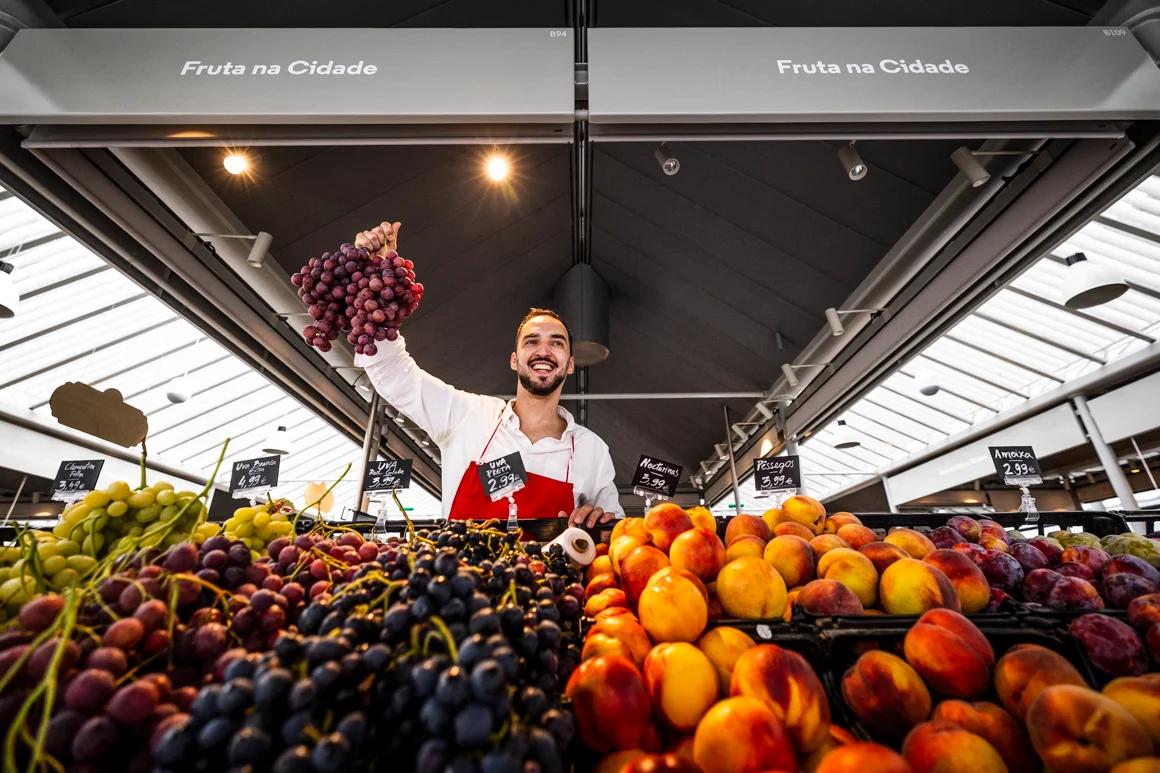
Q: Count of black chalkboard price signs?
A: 7